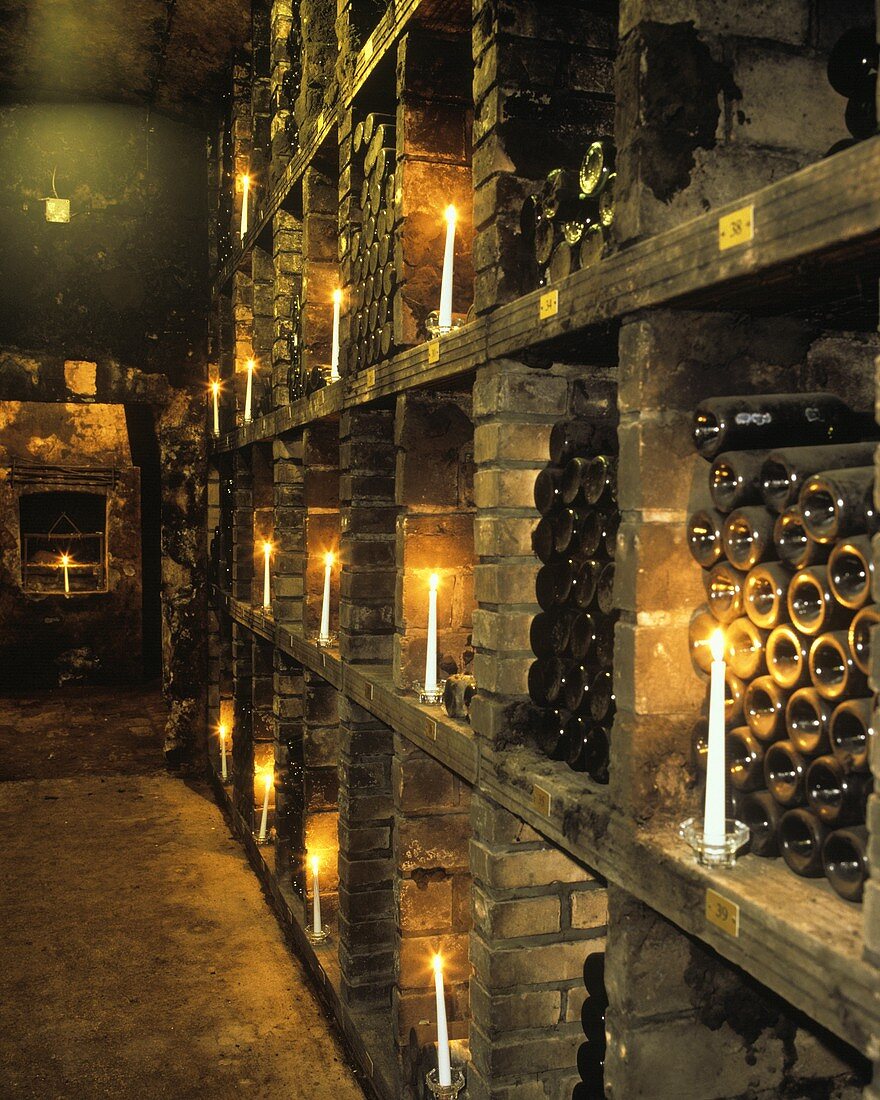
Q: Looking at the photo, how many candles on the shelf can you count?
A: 13